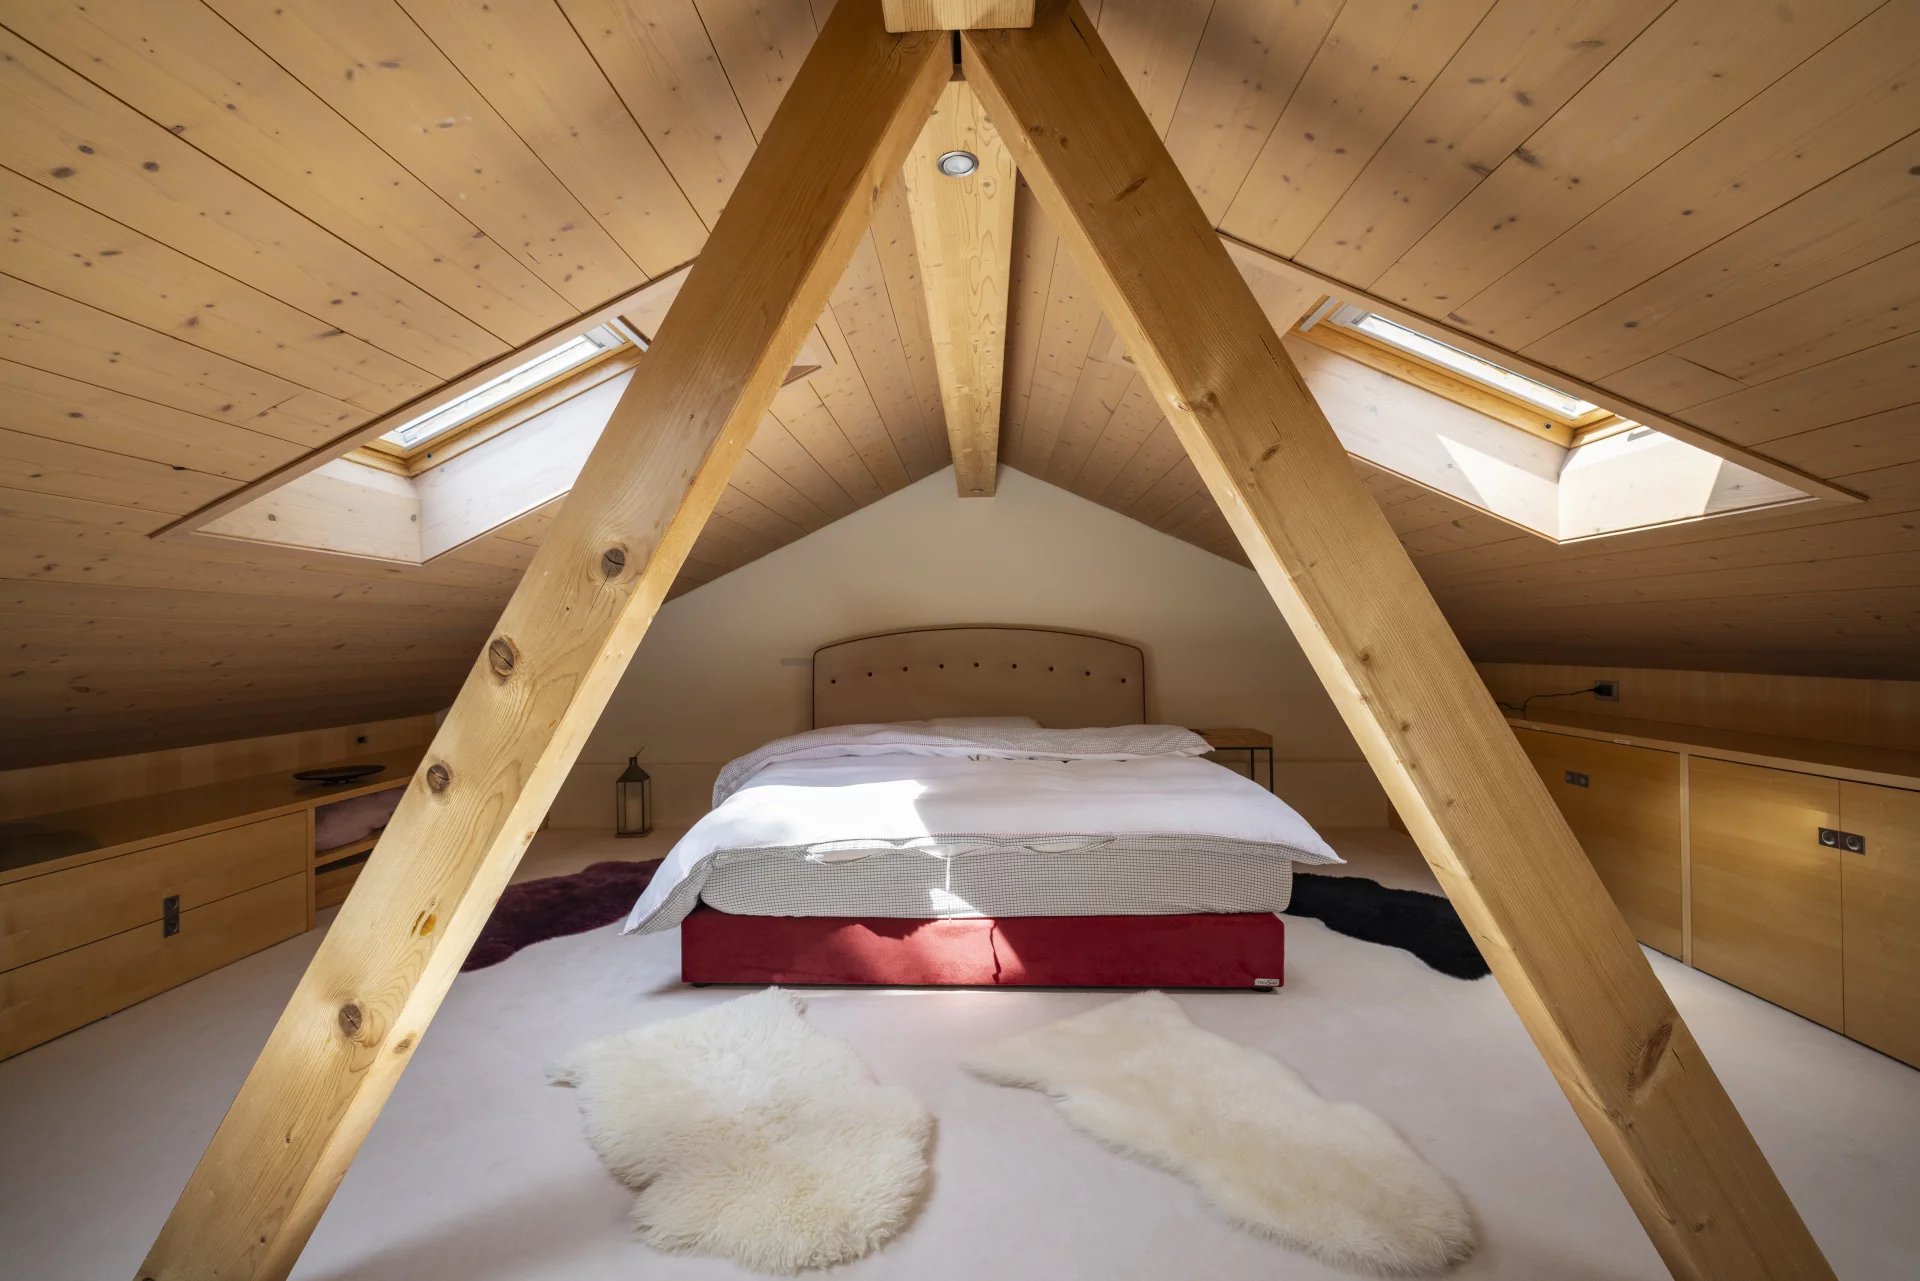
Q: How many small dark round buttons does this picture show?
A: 9